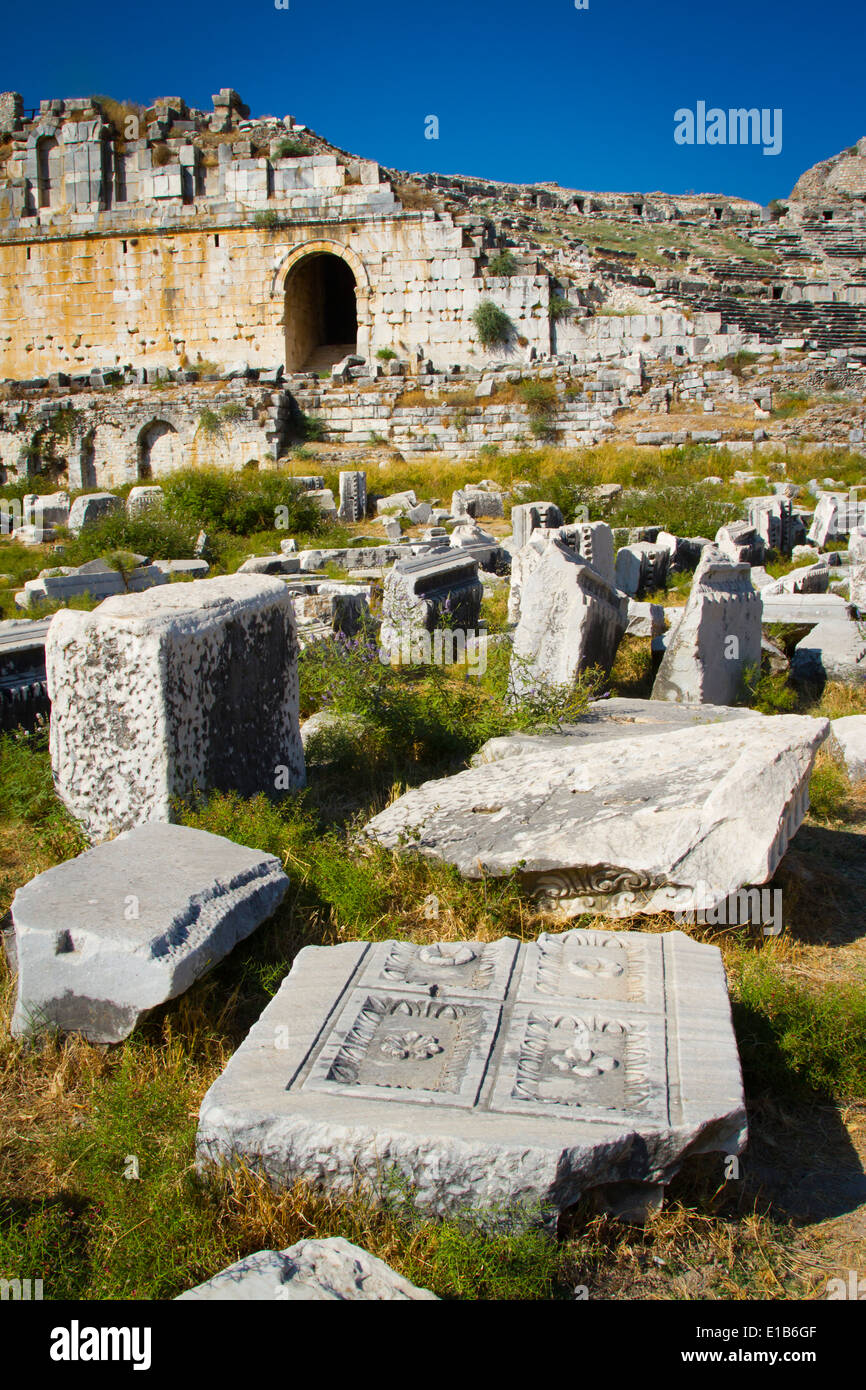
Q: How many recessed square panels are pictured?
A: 4